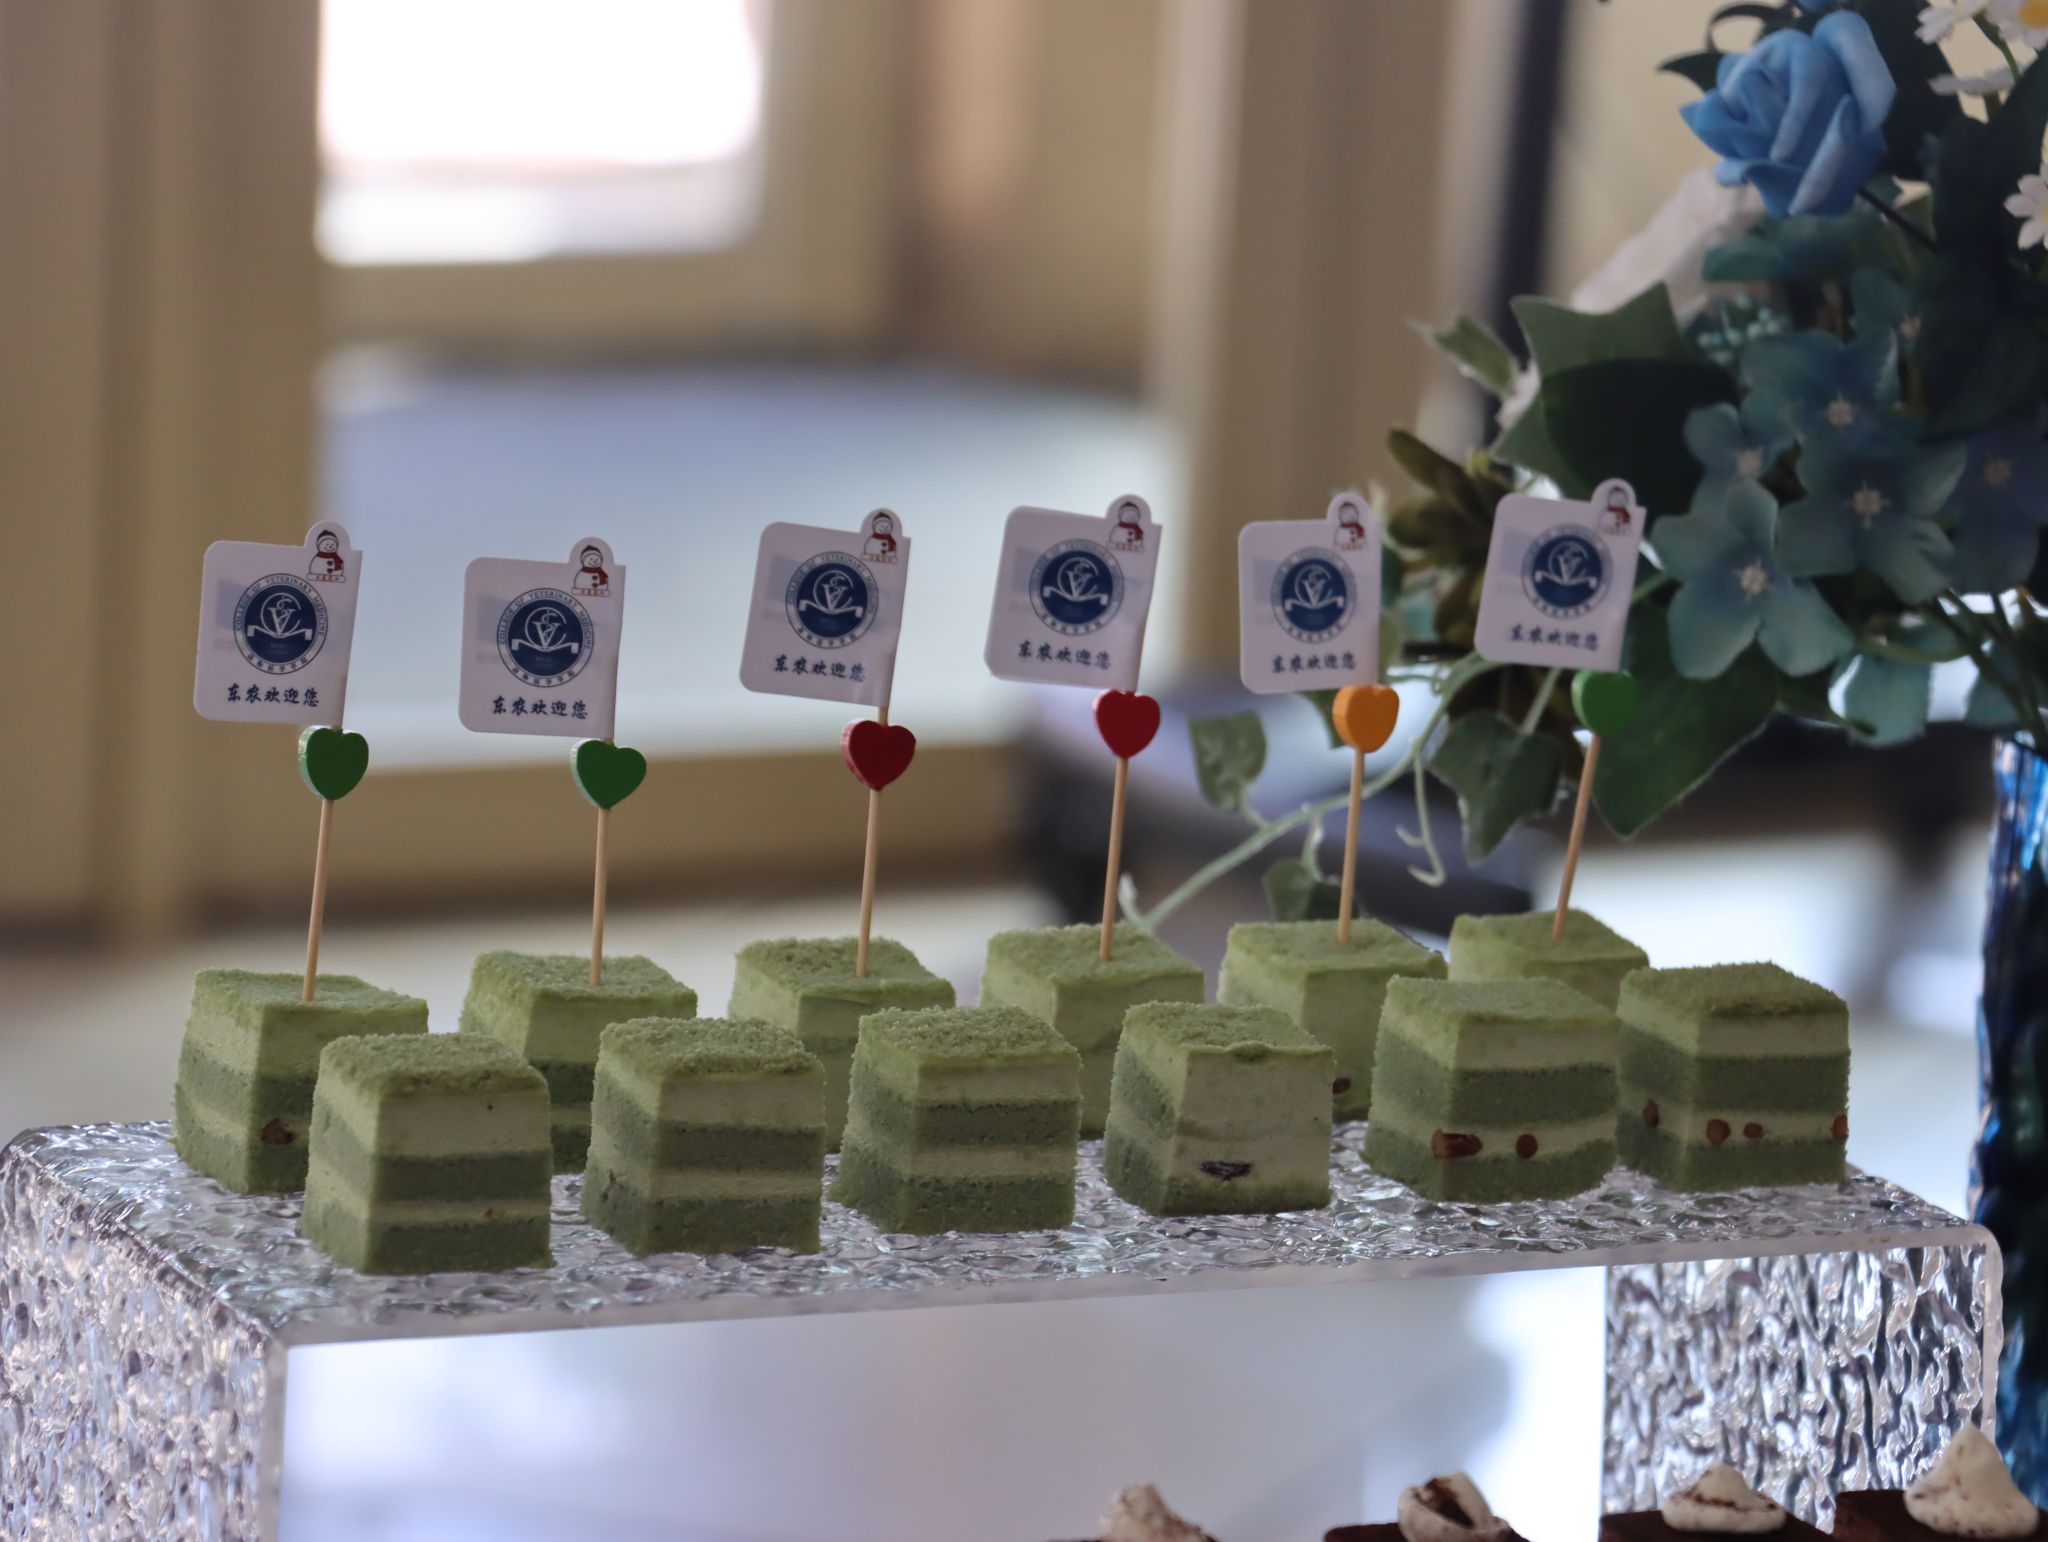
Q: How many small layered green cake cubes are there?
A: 12